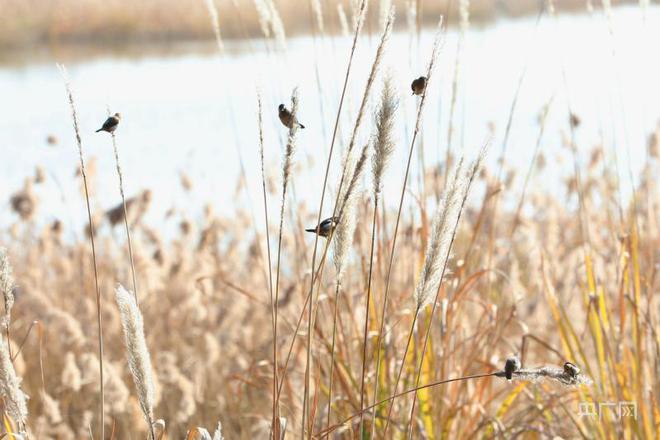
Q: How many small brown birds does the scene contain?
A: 6